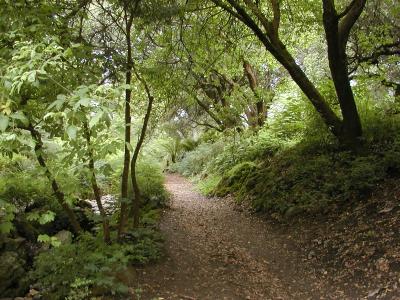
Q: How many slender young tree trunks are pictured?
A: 4